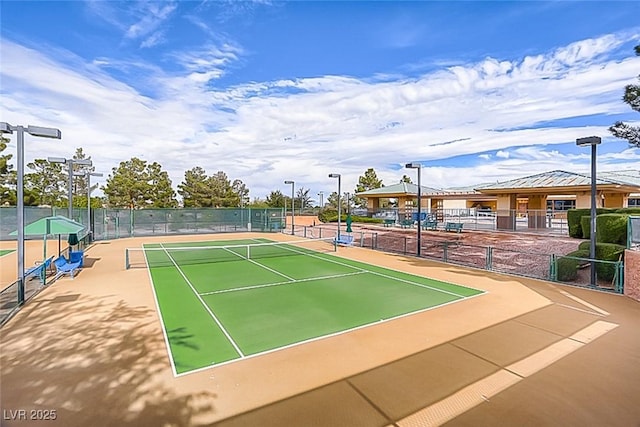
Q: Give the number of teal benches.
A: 4